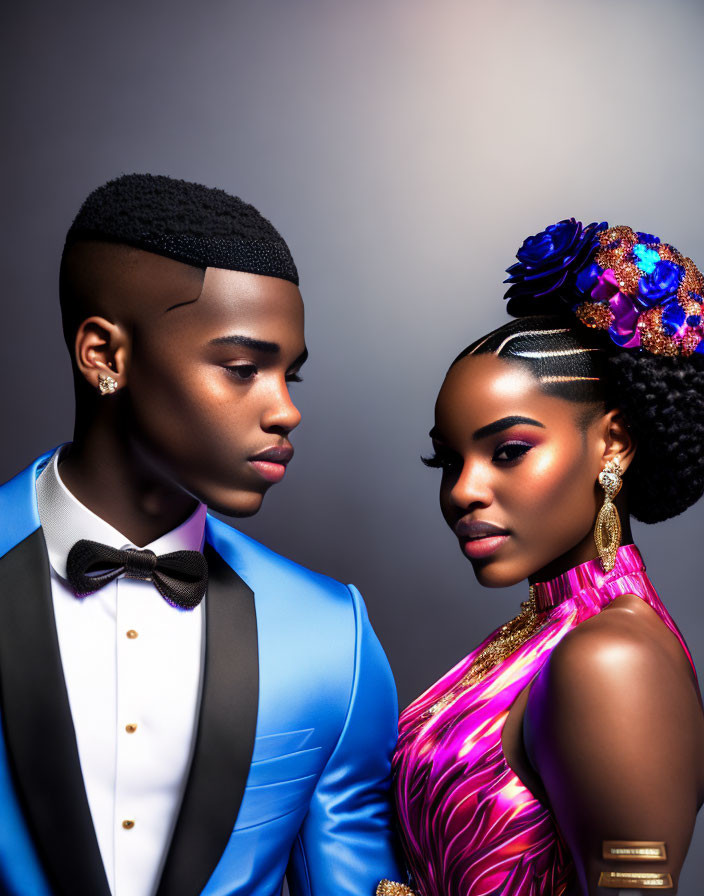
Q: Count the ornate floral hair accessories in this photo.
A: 1